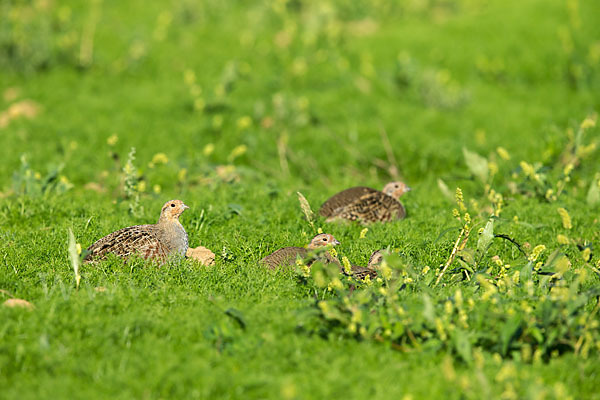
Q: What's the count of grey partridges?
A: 4